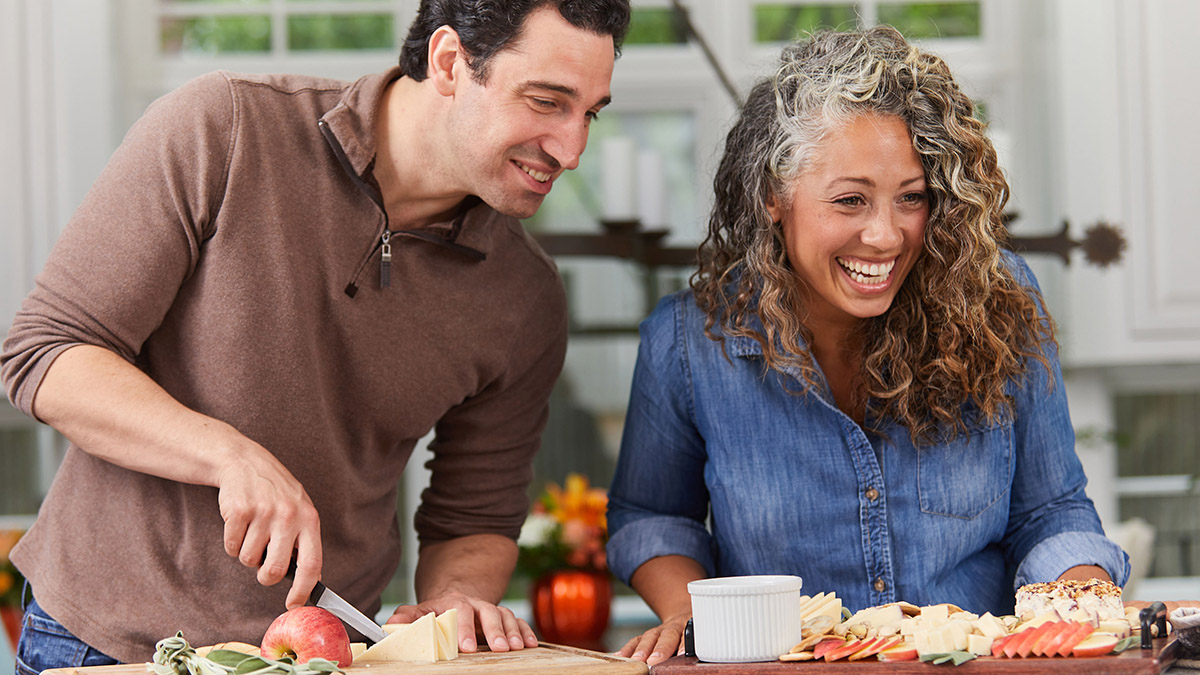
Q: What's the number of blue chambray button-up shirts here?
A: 1